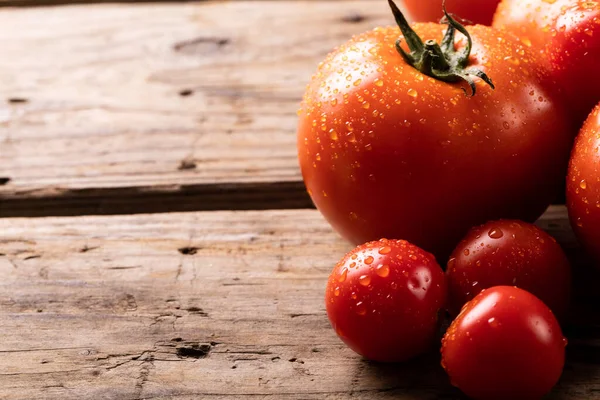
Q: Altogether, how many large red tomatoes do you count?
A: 4